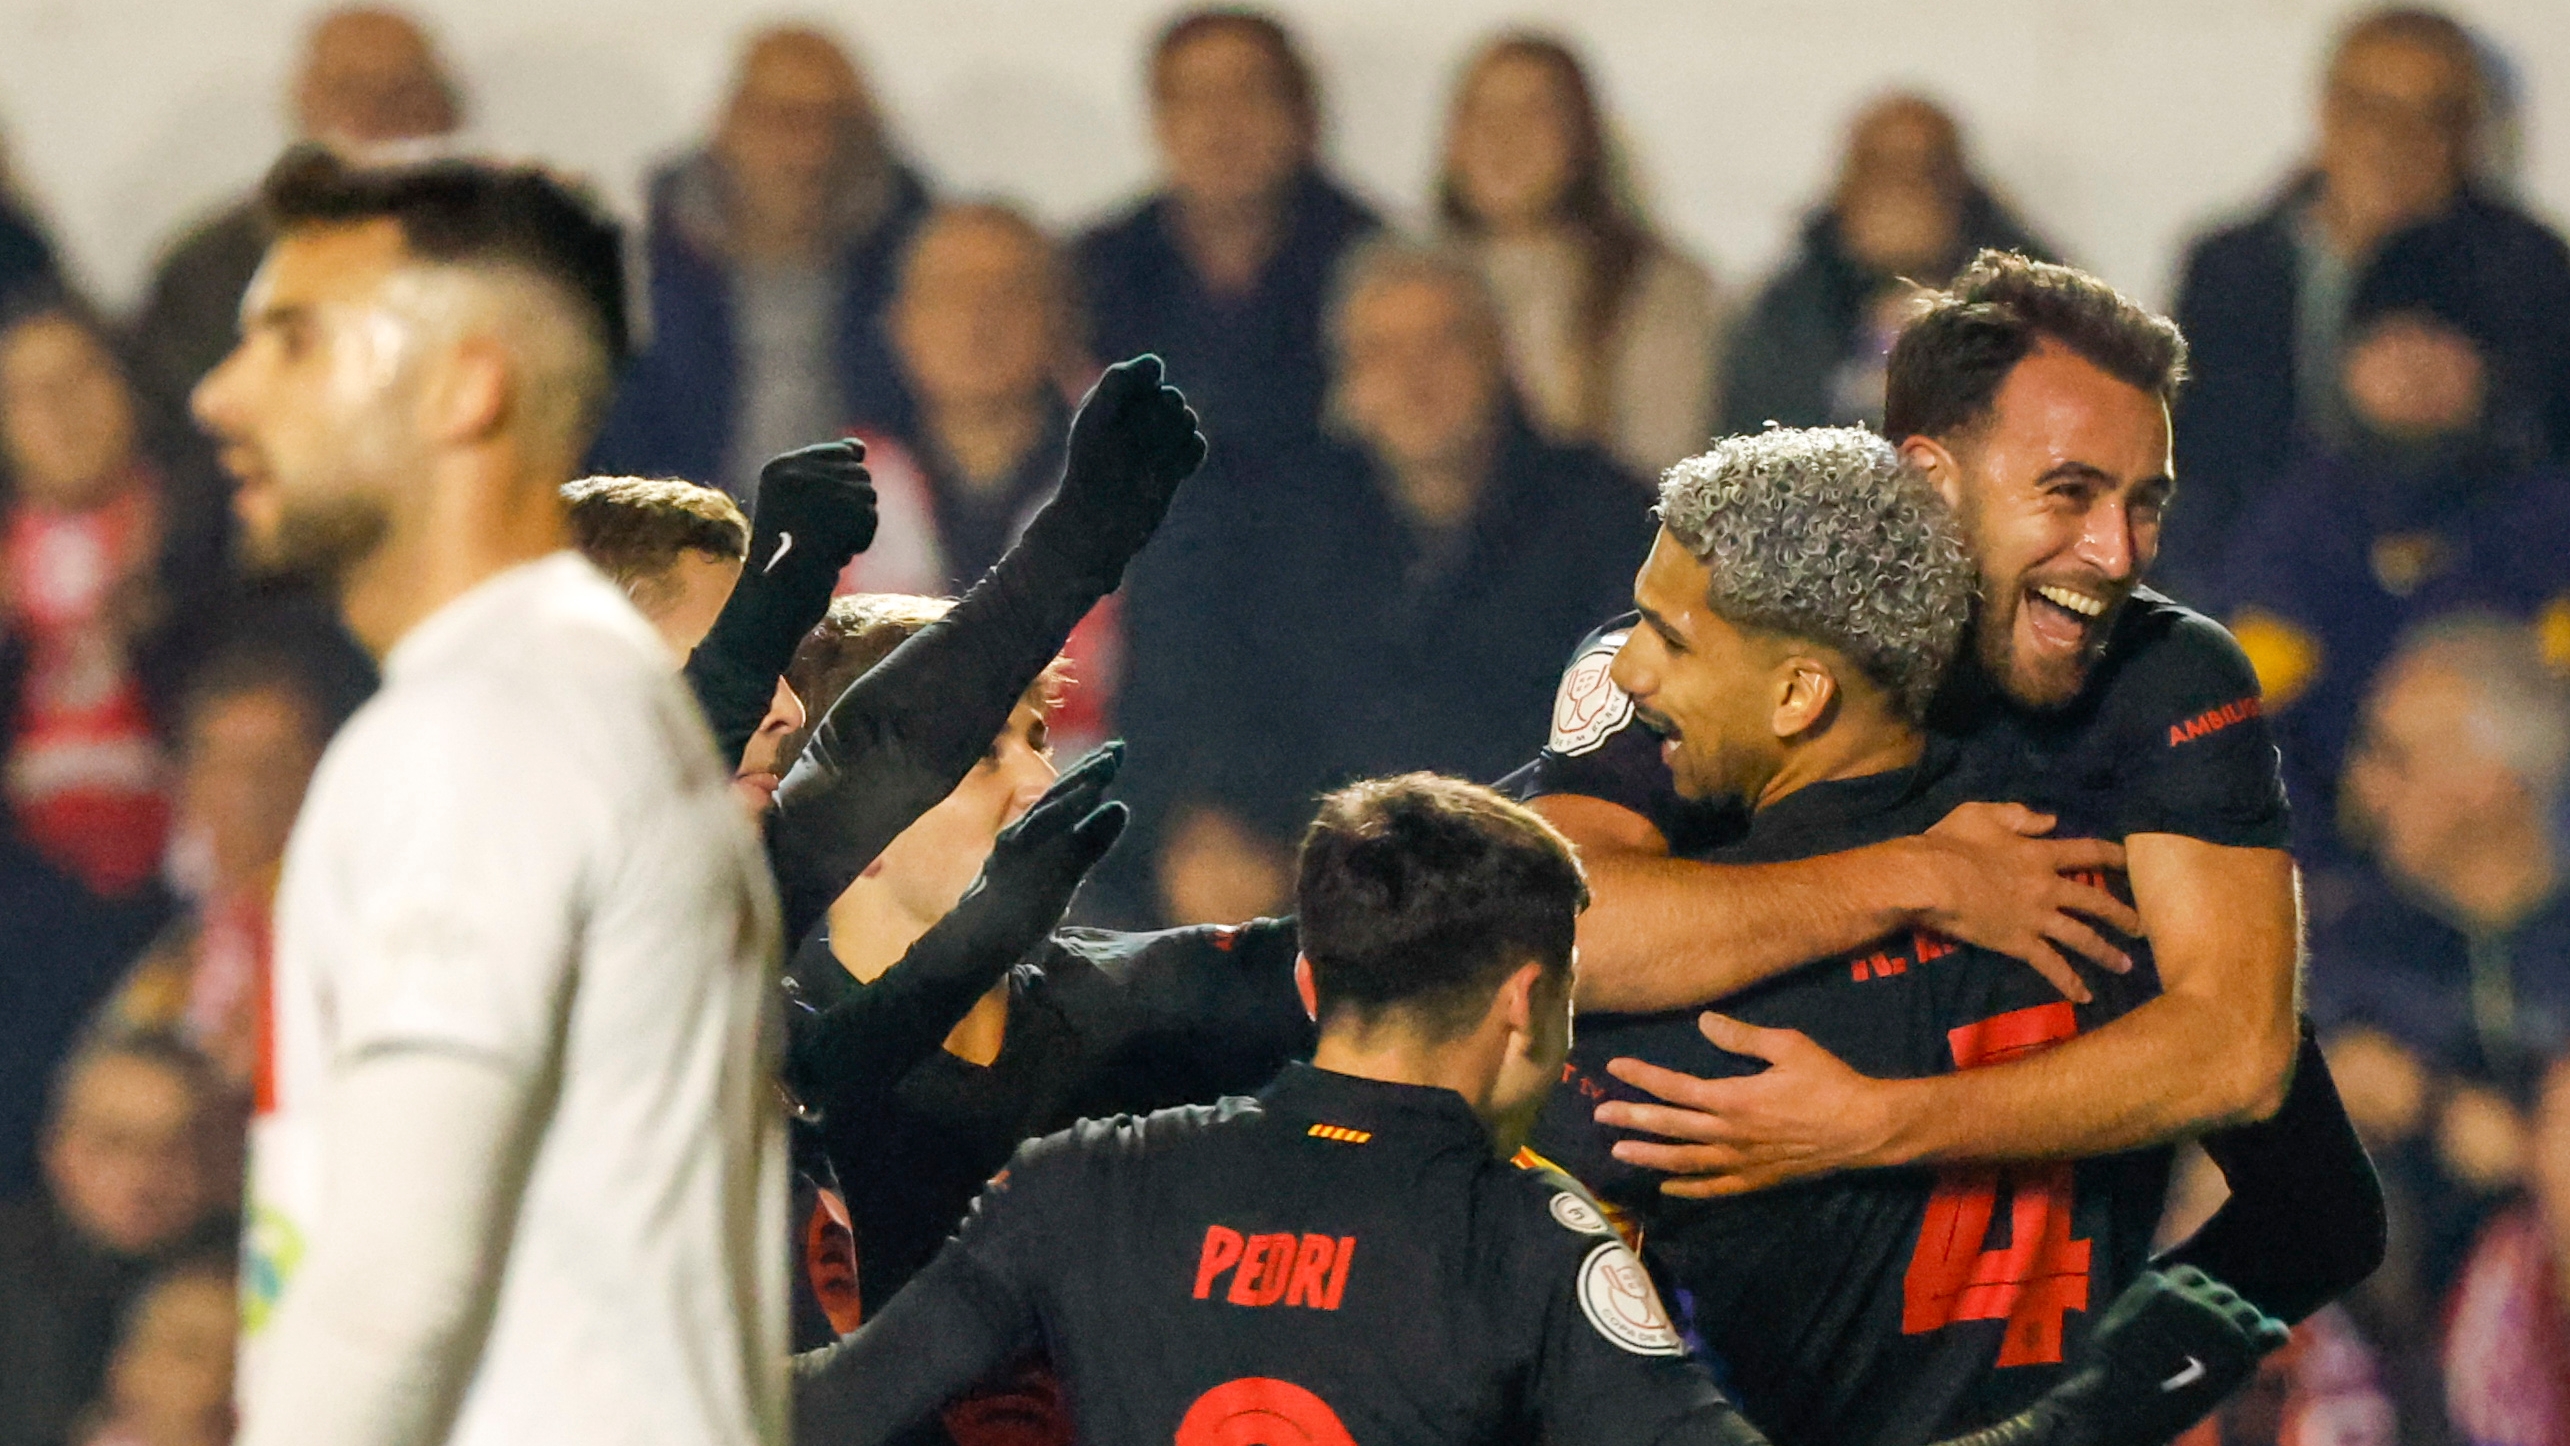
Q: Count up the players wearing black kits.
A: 5